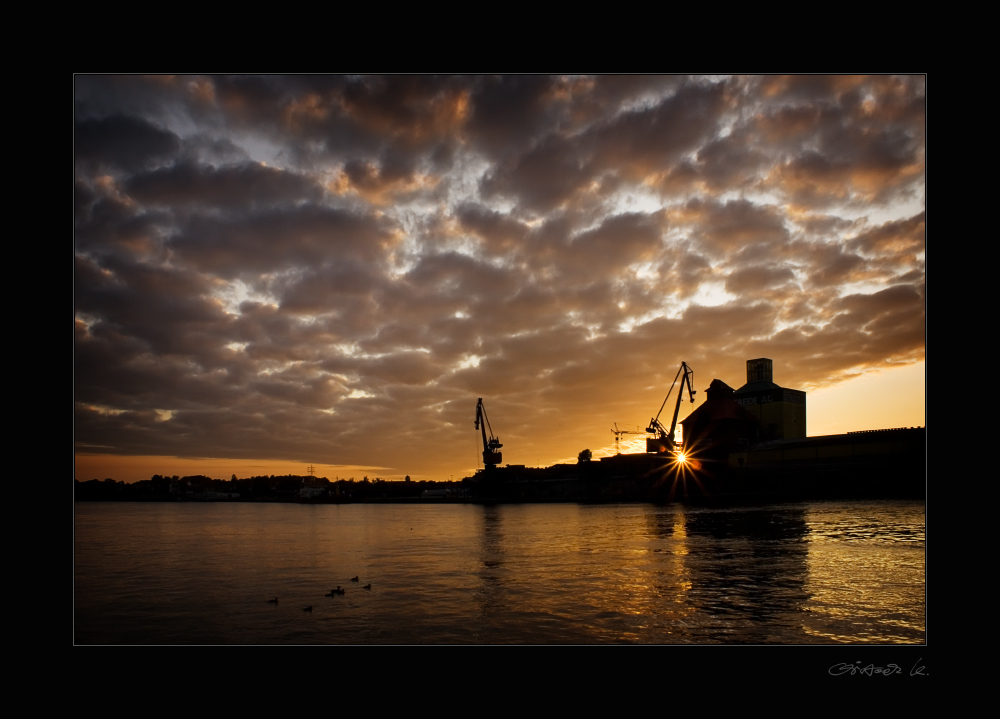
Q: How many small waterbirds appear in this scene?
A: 7